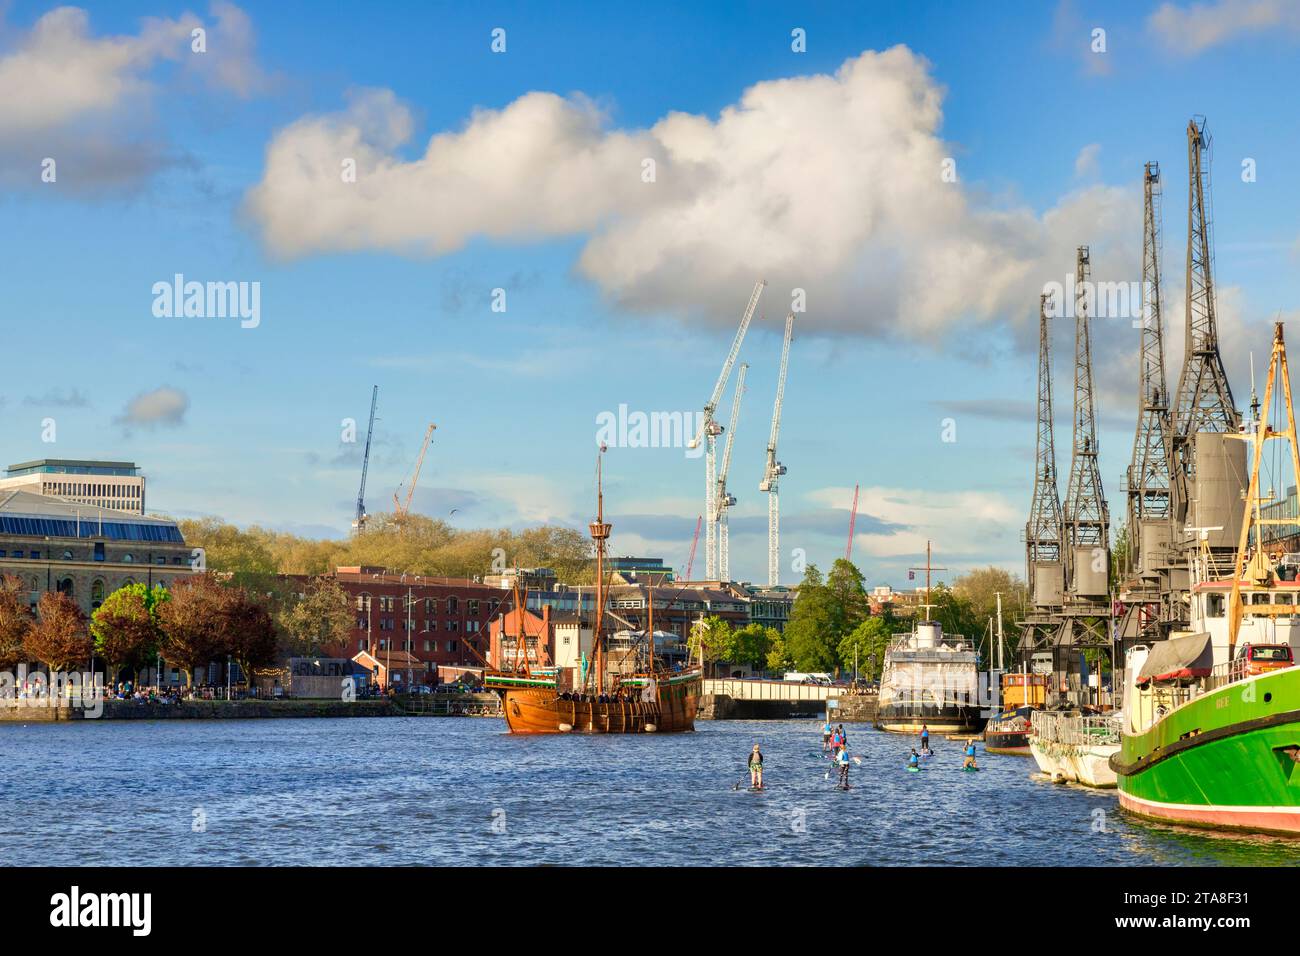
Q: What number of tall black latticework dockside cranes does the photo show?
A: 4